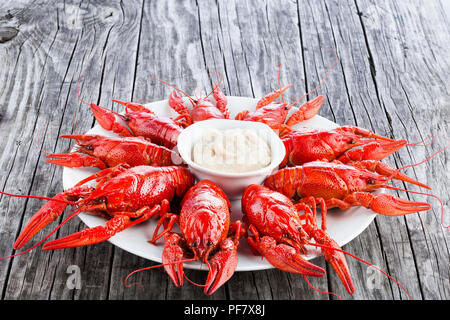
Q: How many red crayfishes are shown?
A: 9